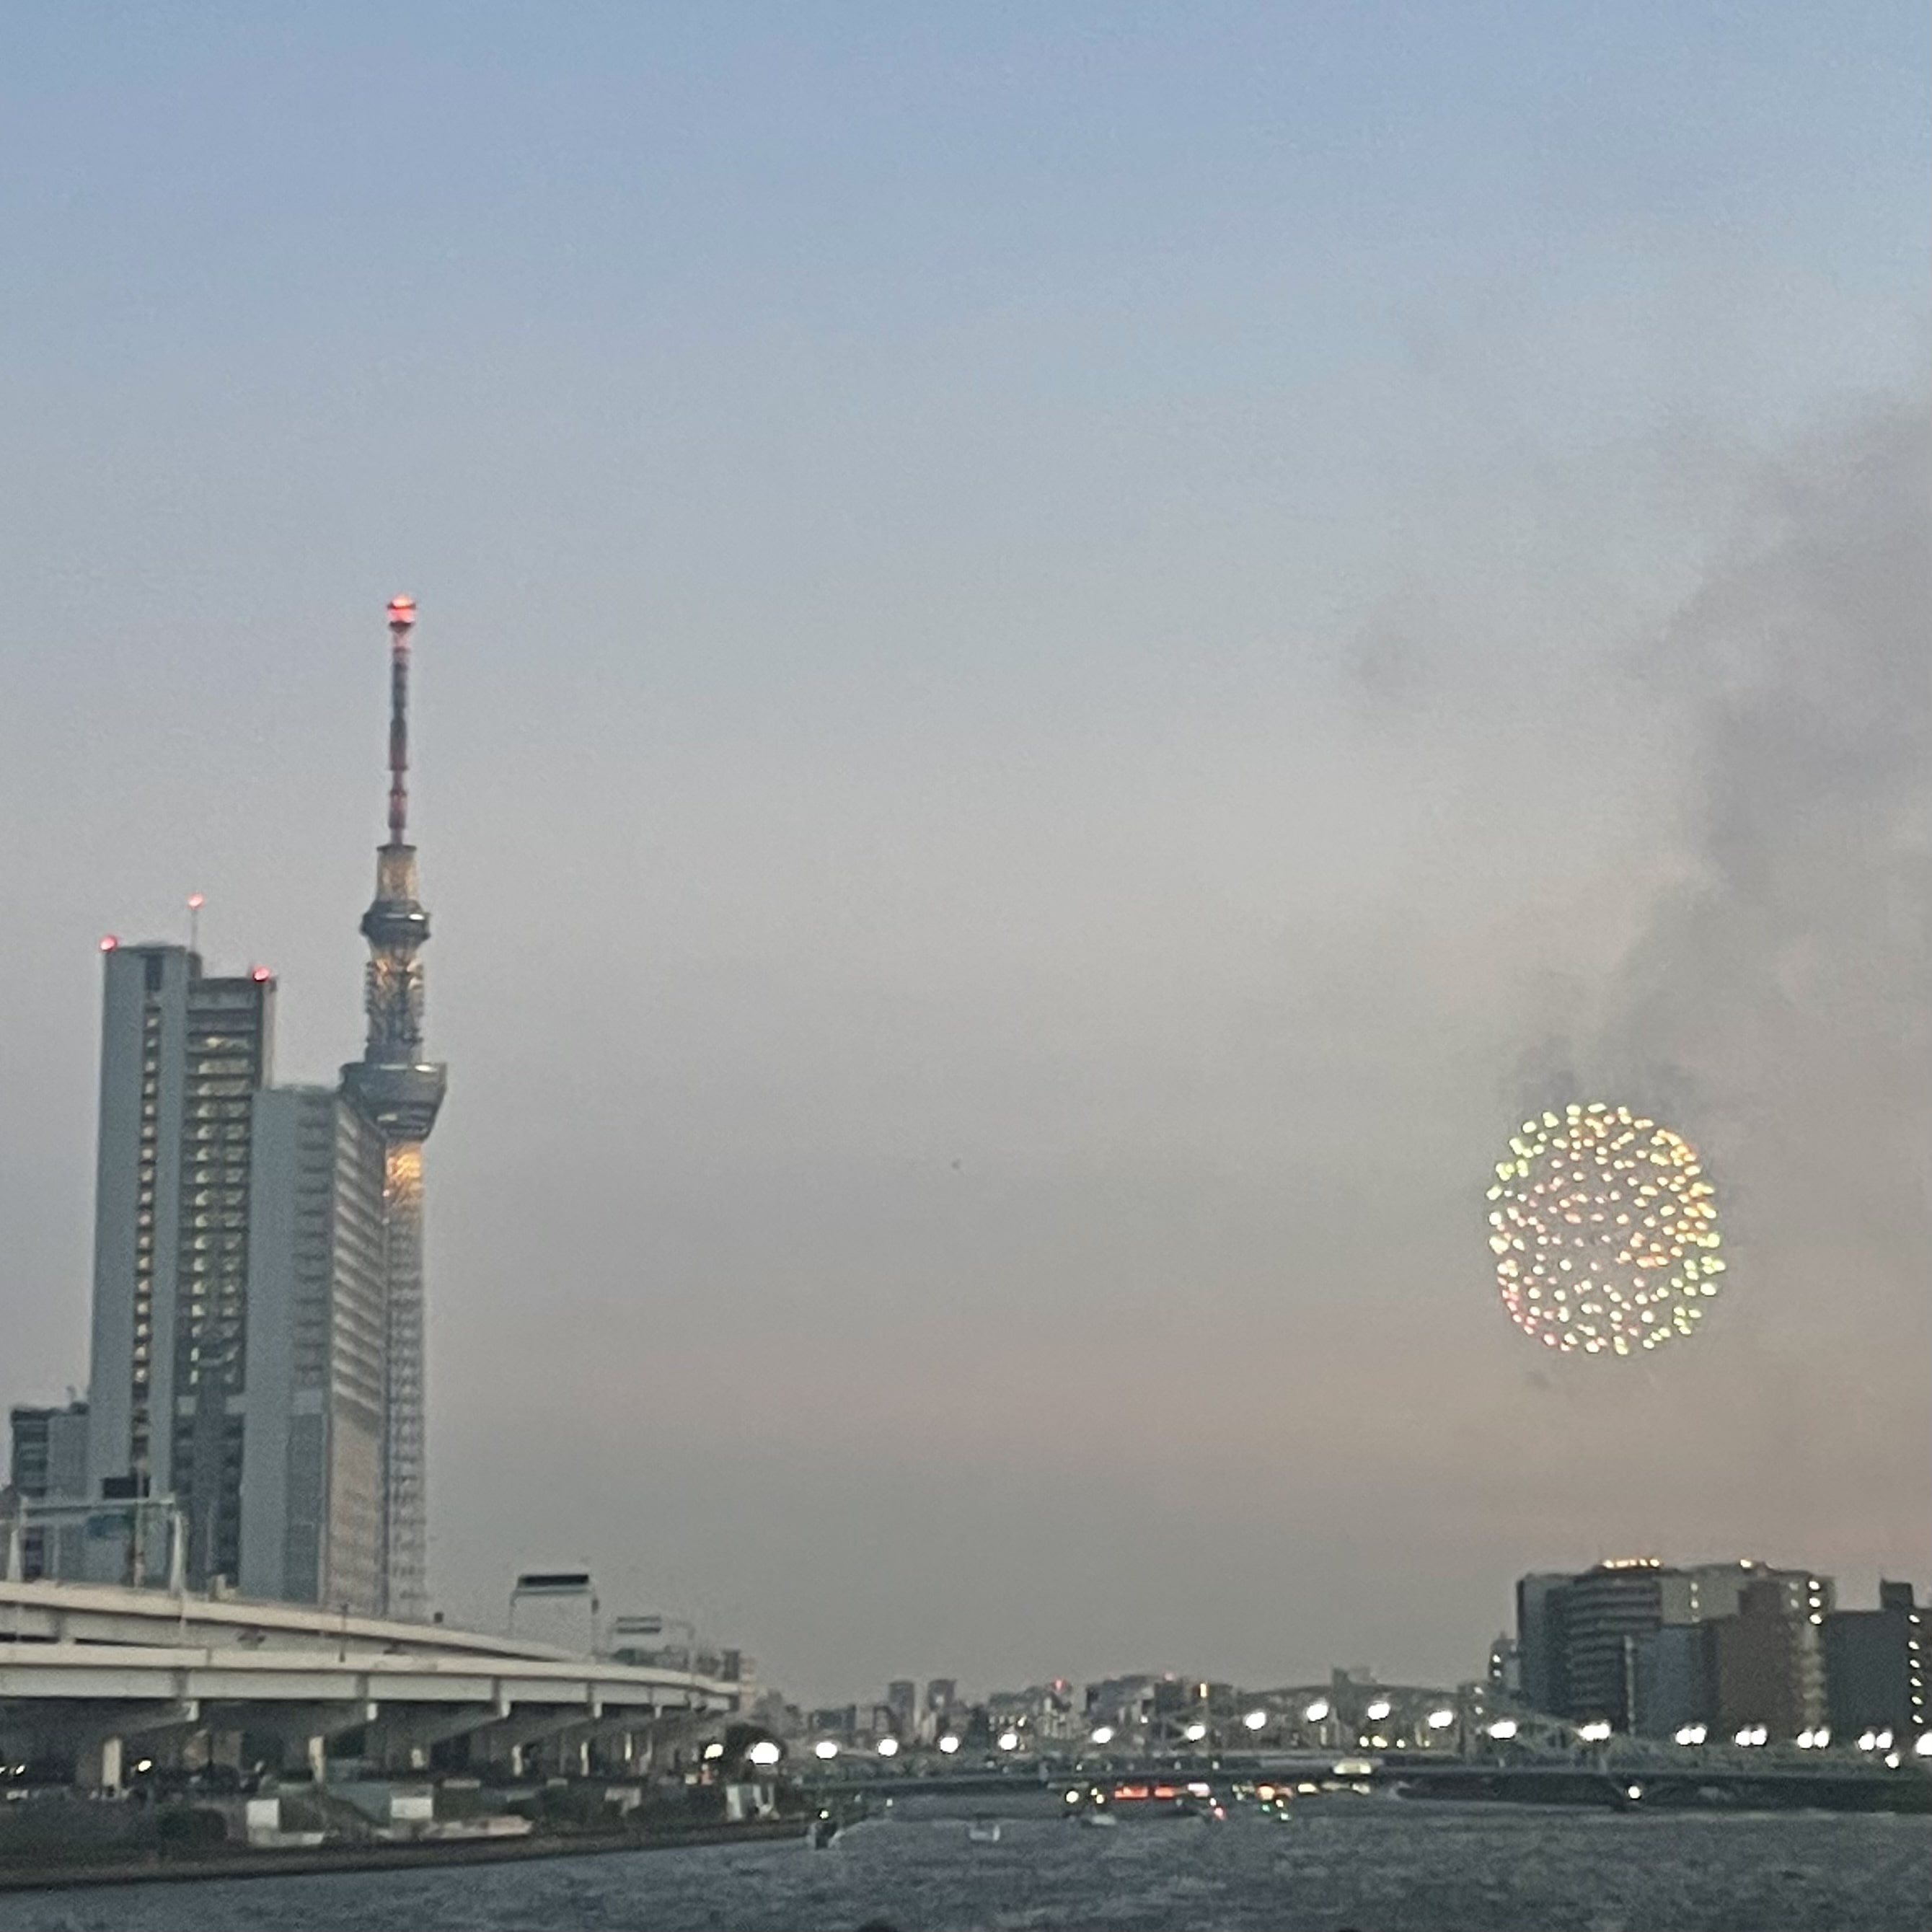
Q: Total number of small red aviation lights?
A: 3